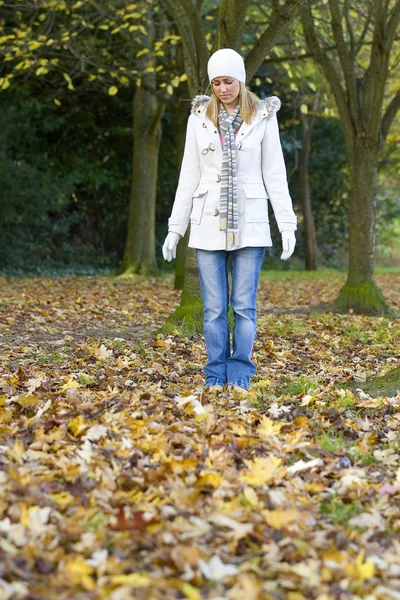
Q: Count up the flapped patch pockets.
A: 2